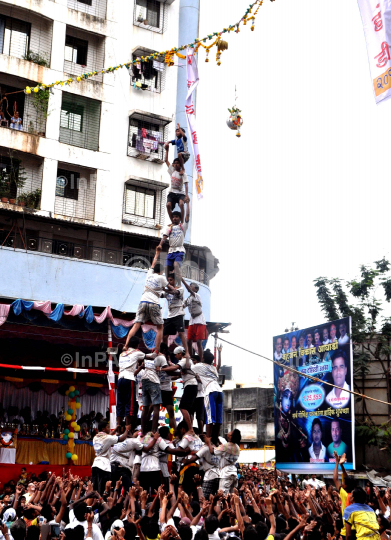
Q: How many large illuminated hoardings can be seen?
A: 1